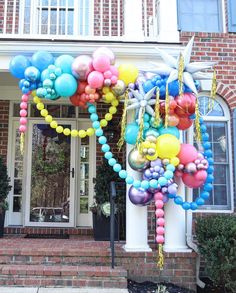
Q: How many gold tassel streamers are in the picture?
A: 9